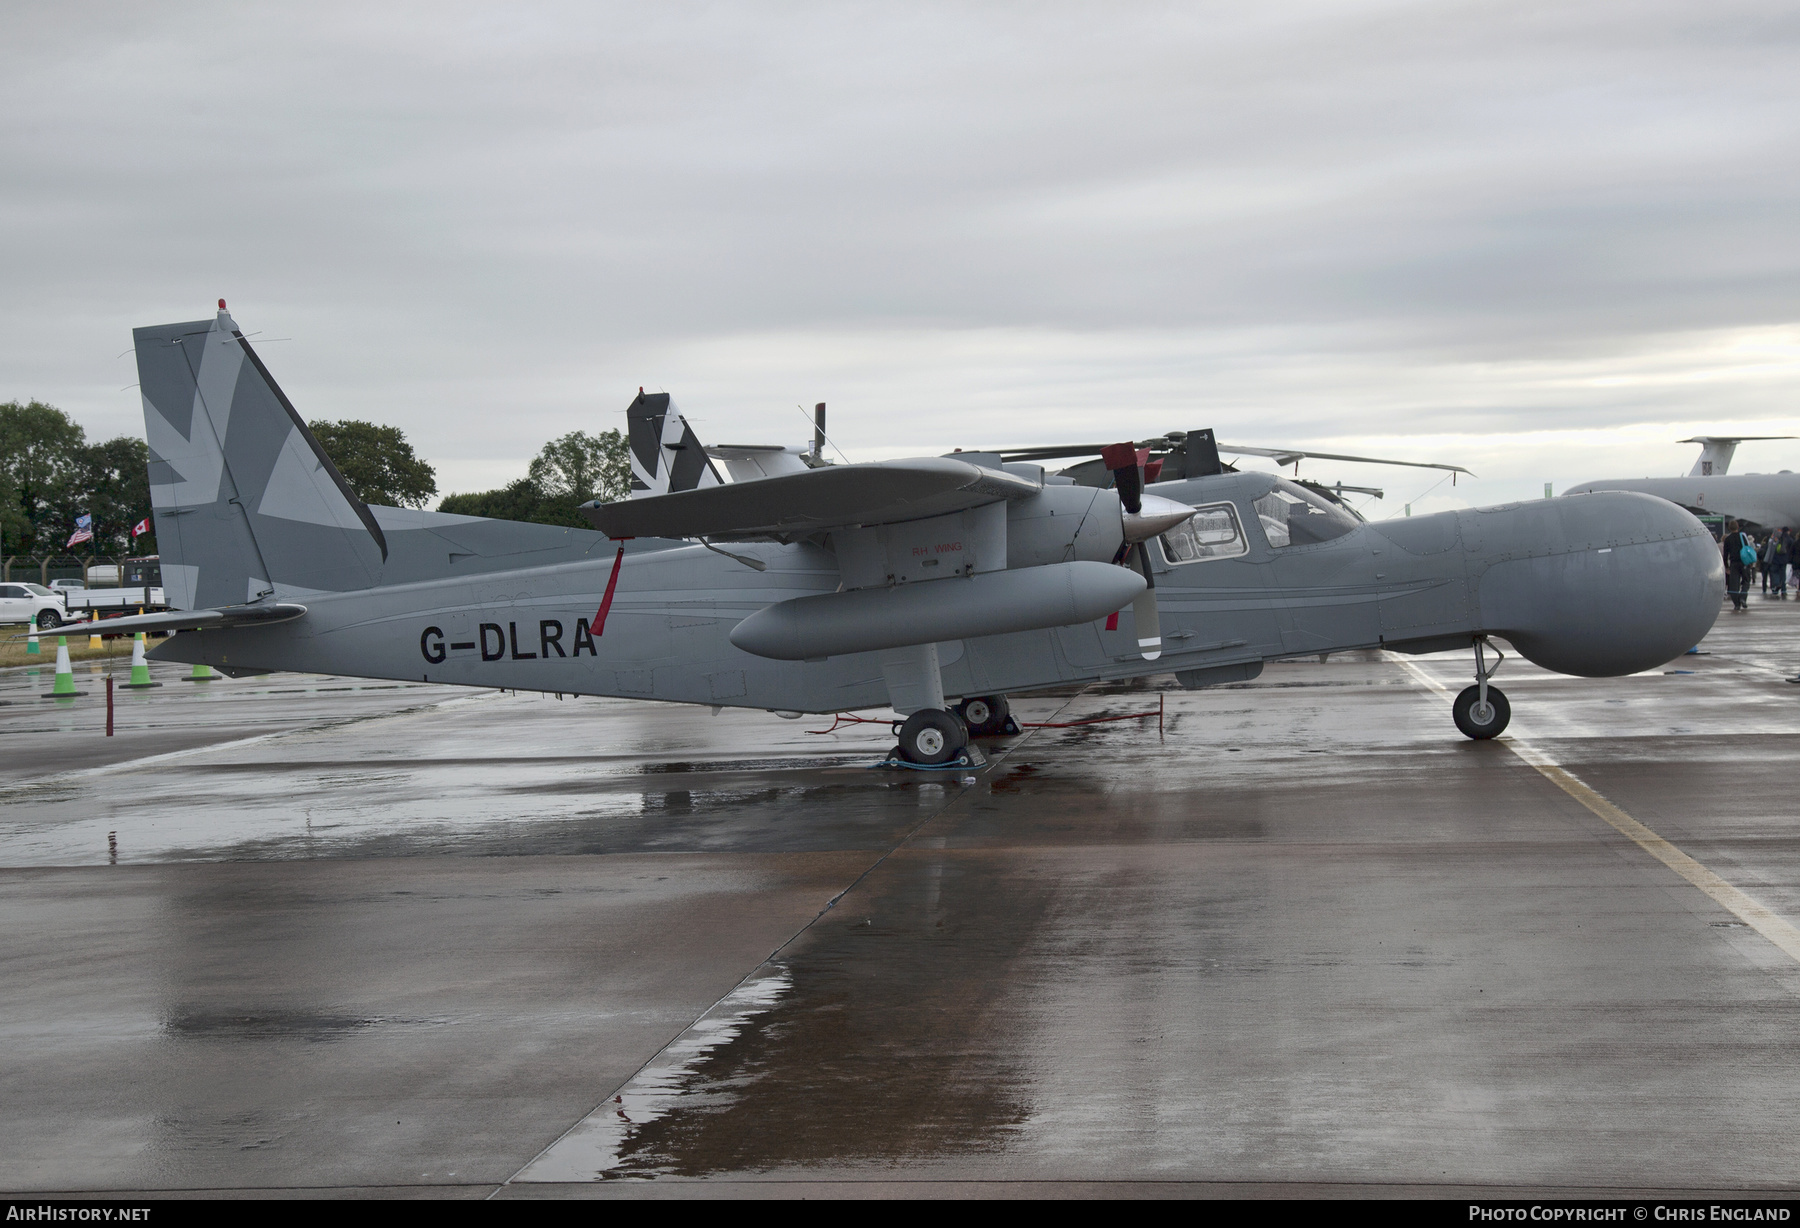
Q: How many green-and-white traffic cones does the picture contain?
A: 4